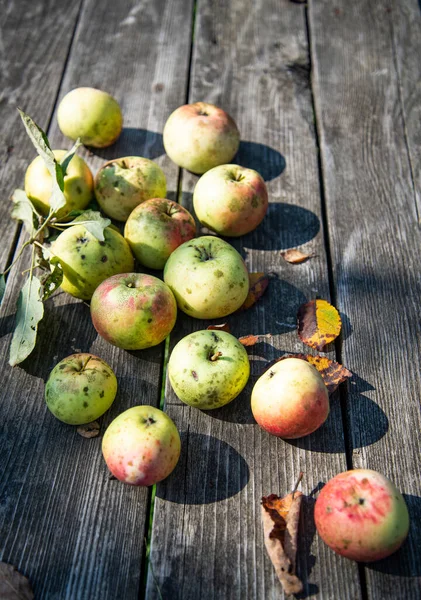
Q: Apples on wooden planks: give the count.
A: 14